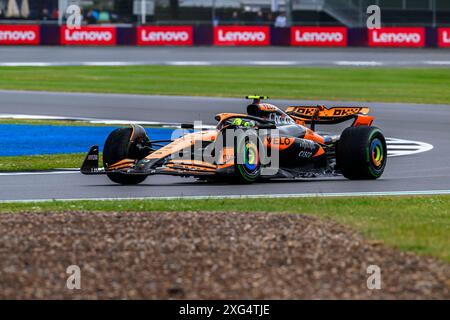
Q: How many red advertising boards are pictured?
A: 7